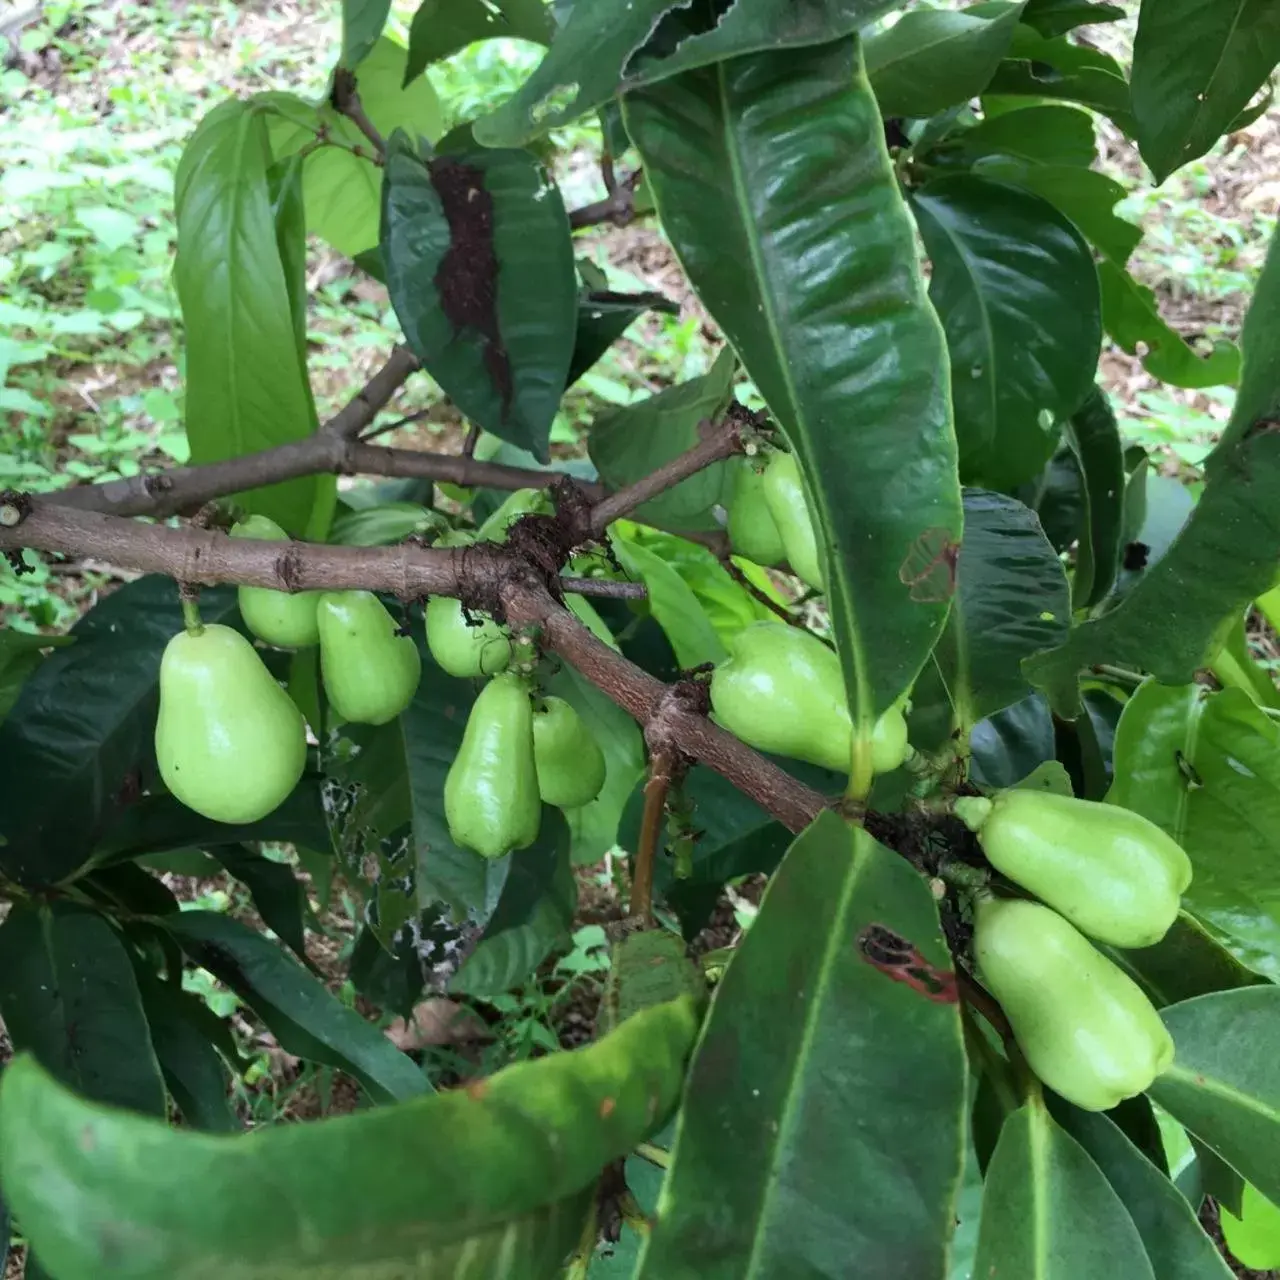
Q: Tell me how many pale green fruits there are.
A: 12